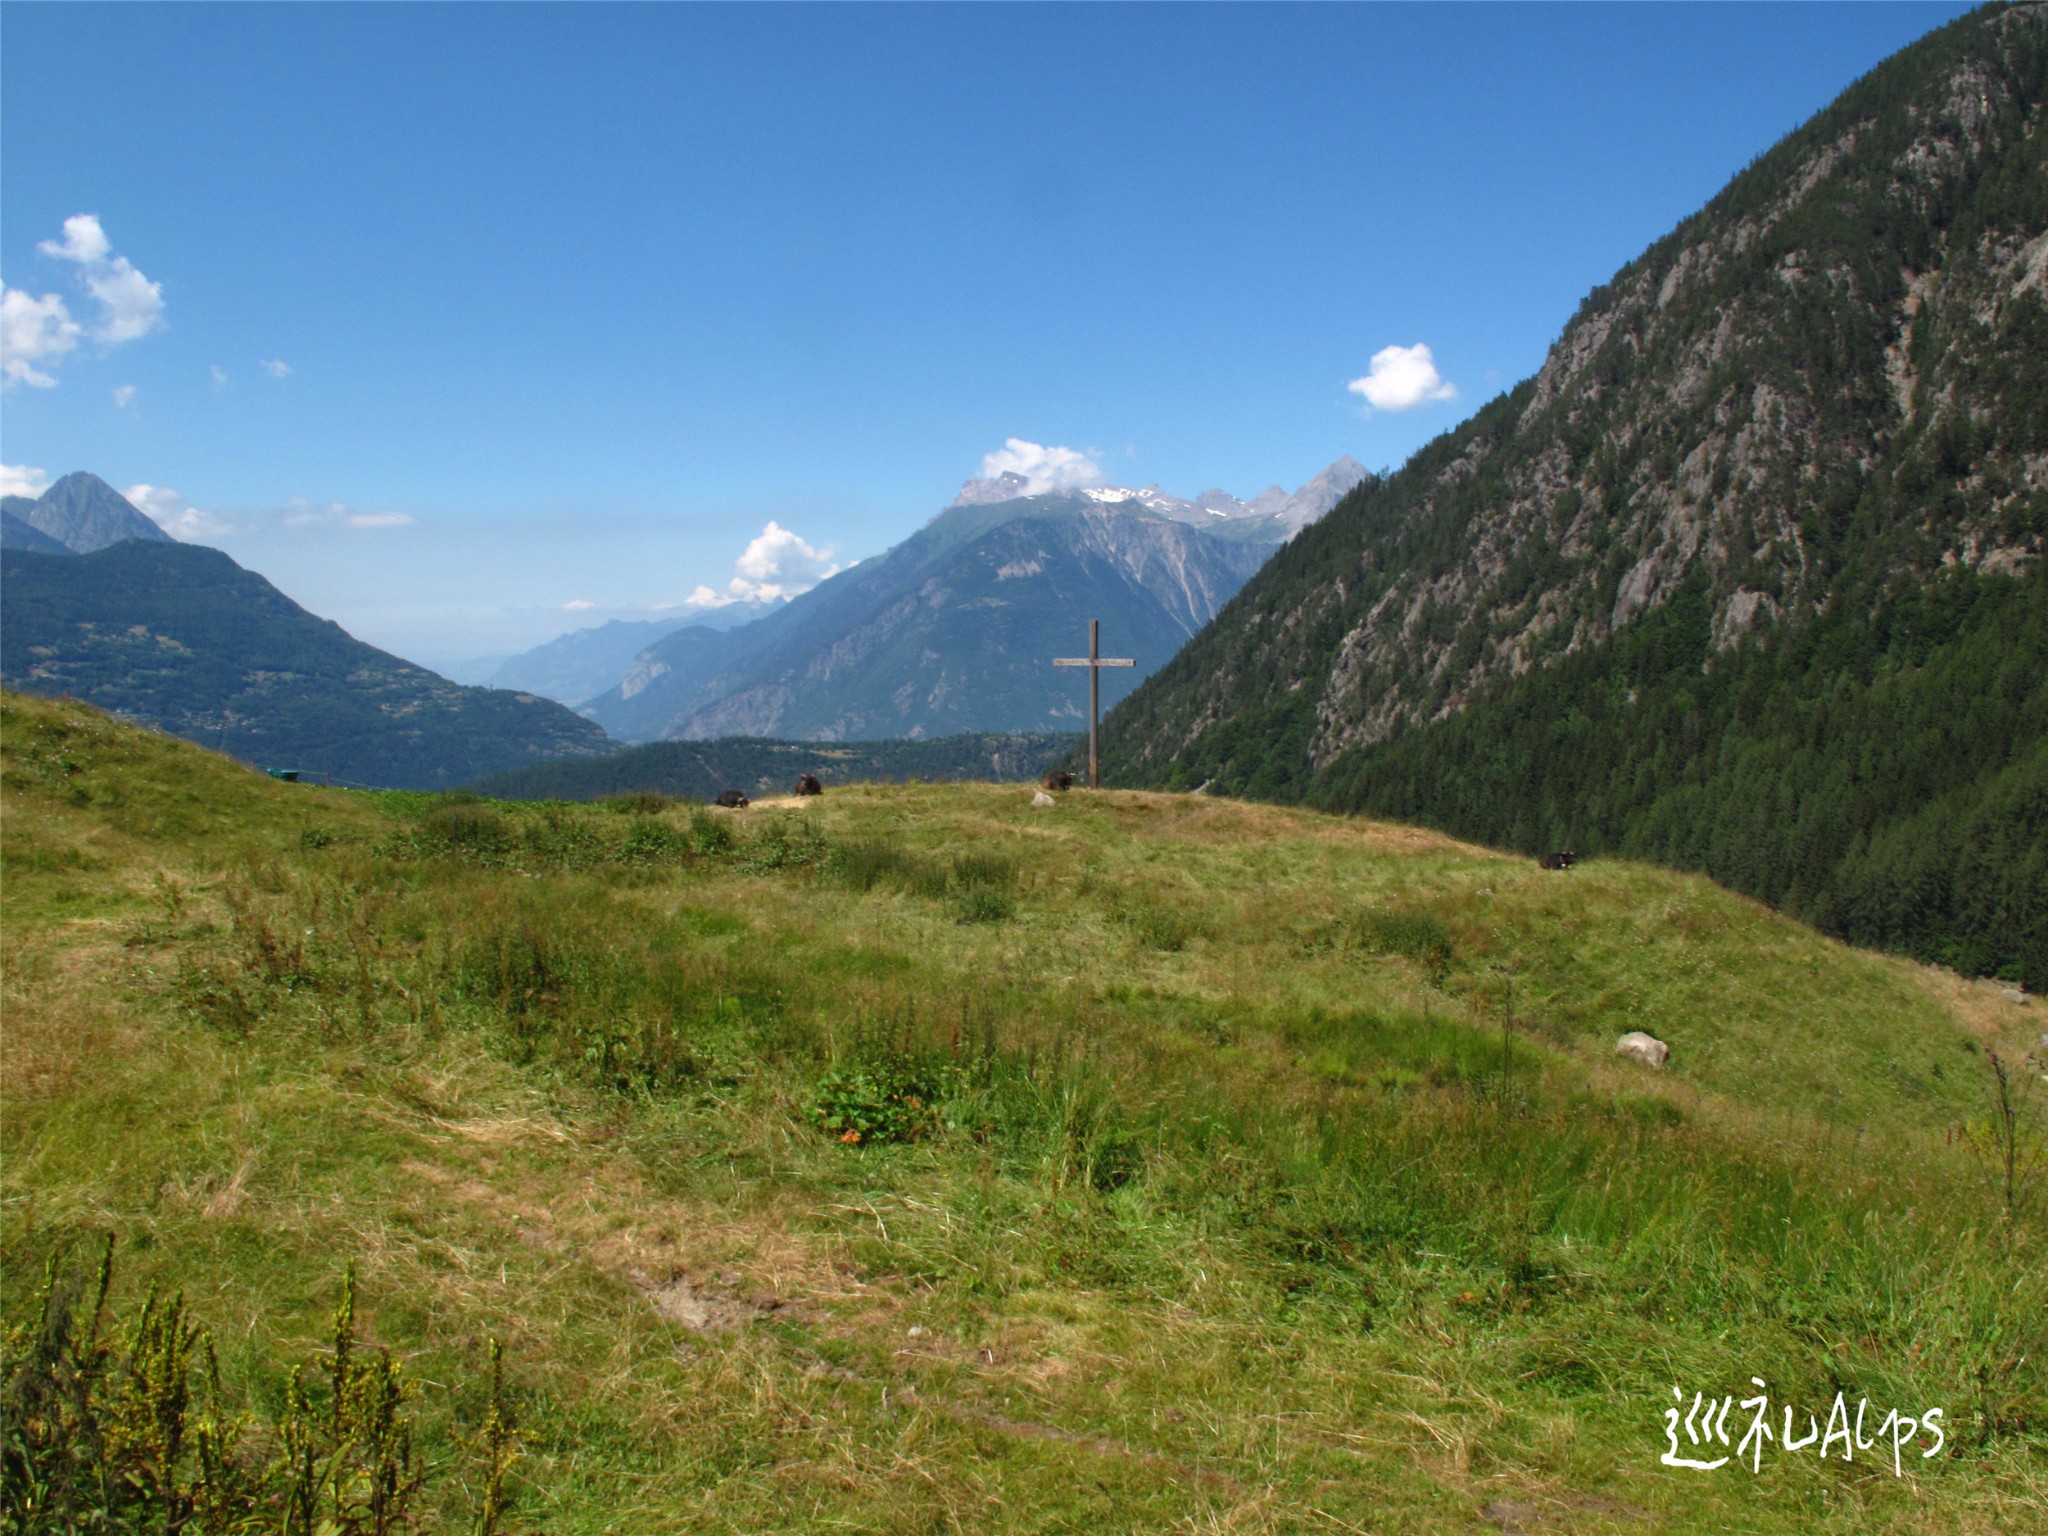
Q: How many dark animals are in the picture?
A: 4